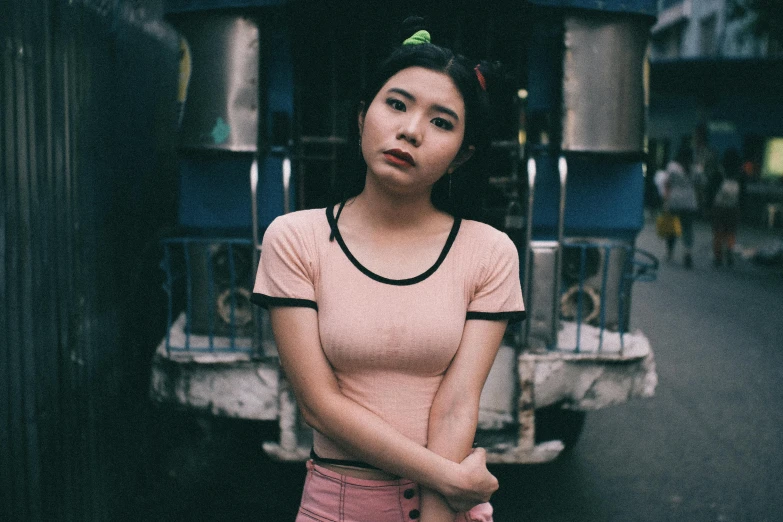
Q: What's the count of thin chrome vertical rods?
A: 4